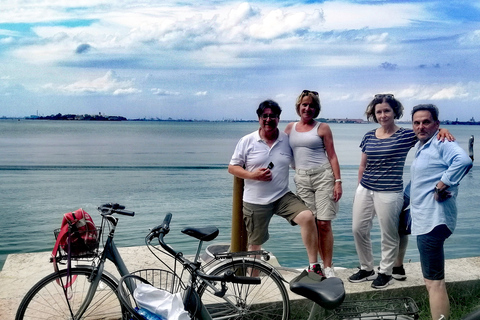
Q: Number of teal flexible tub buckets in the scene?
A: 0